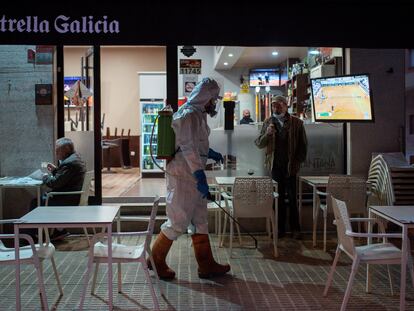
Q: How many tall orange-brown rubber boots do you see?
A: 2